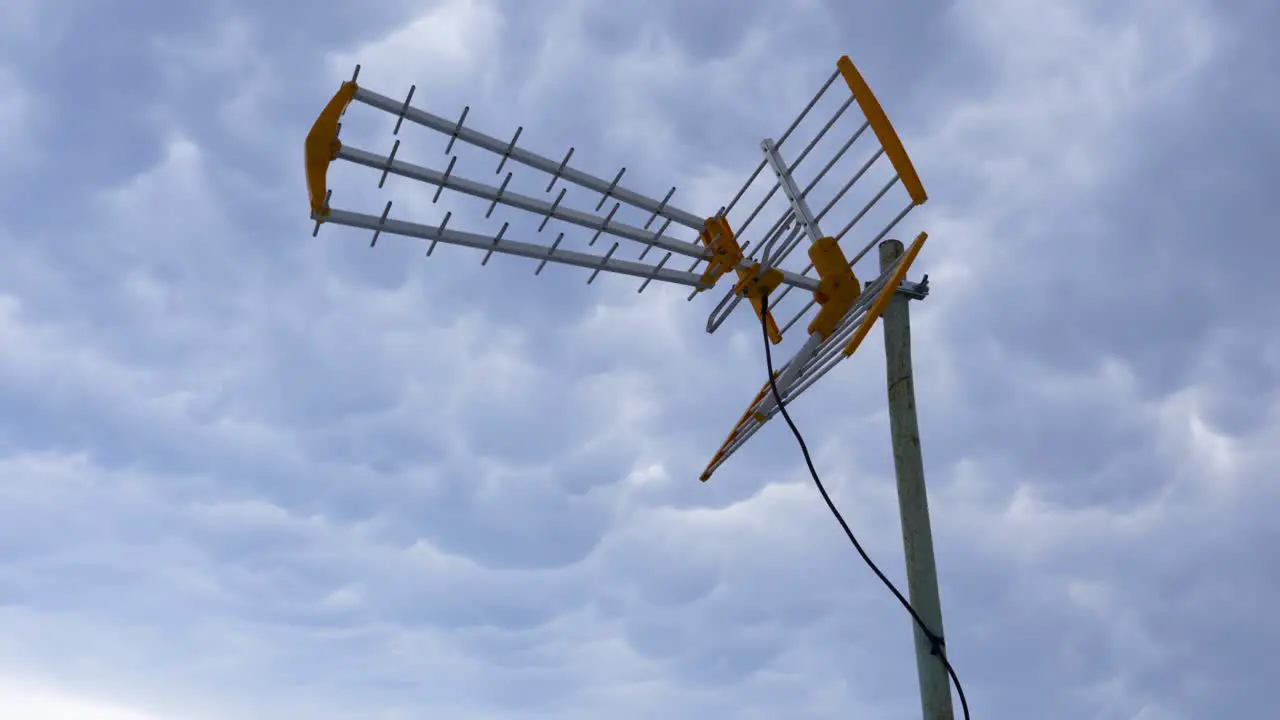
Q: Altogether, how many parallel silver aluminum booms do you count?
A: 3